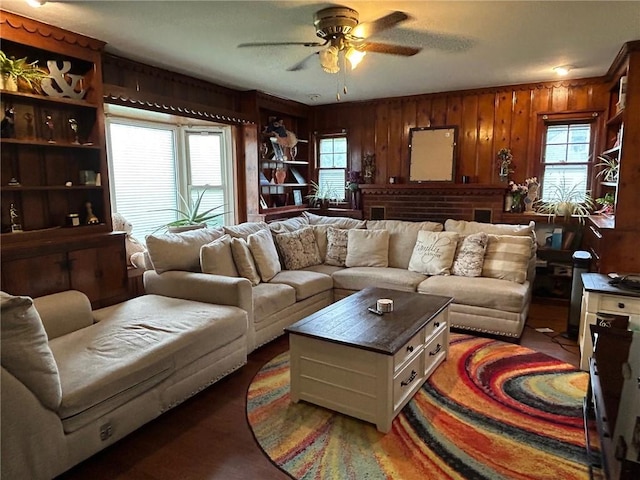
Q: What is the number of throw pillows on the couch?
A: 9